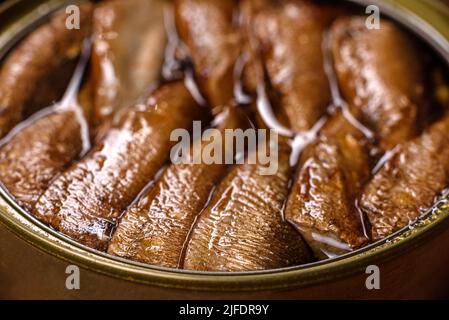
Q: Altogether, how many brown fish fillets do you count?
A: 11